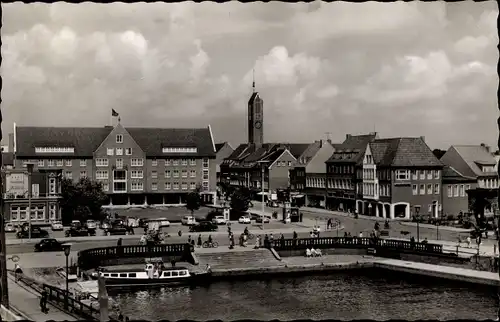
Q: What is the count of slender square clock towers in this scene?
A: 1